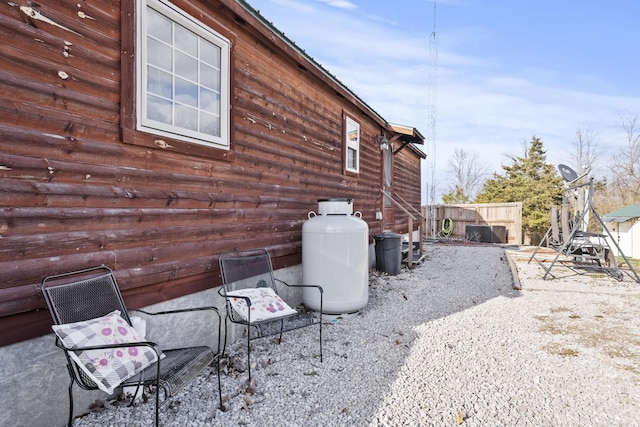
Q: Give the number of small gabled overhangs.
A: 1